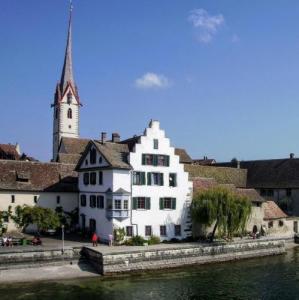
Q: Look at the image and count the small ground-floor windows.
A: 4